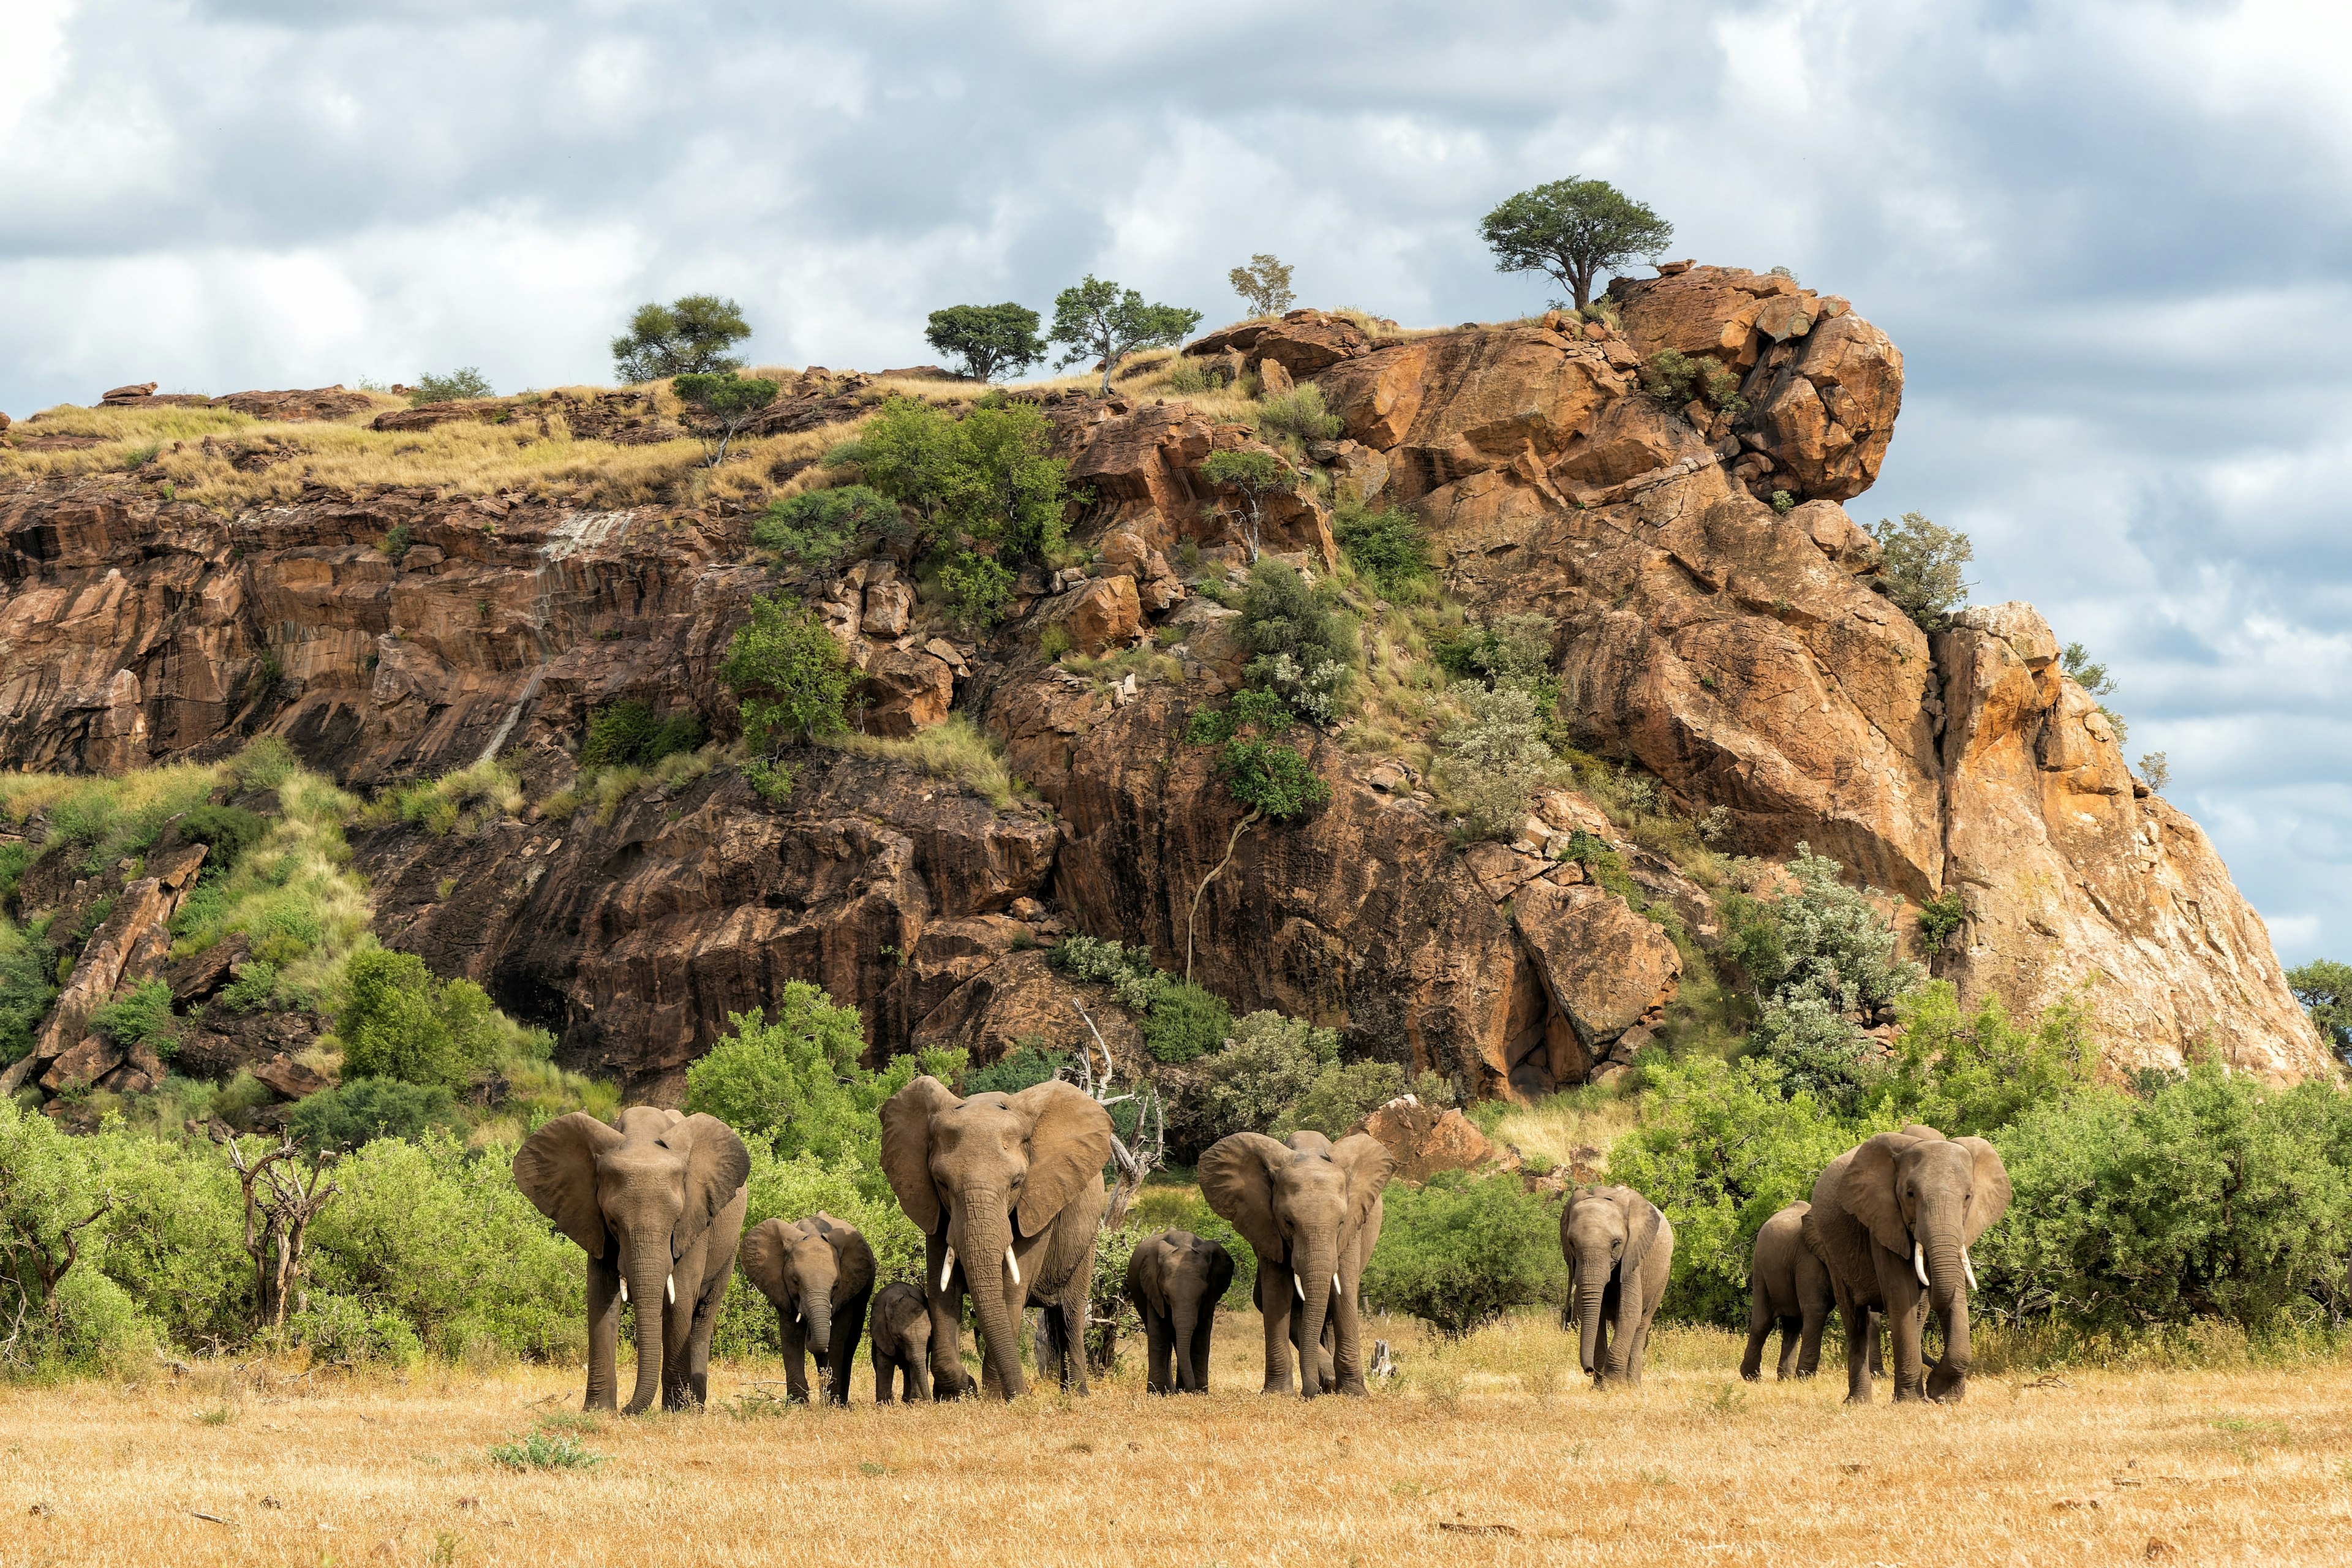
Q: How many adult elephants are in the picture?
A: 4